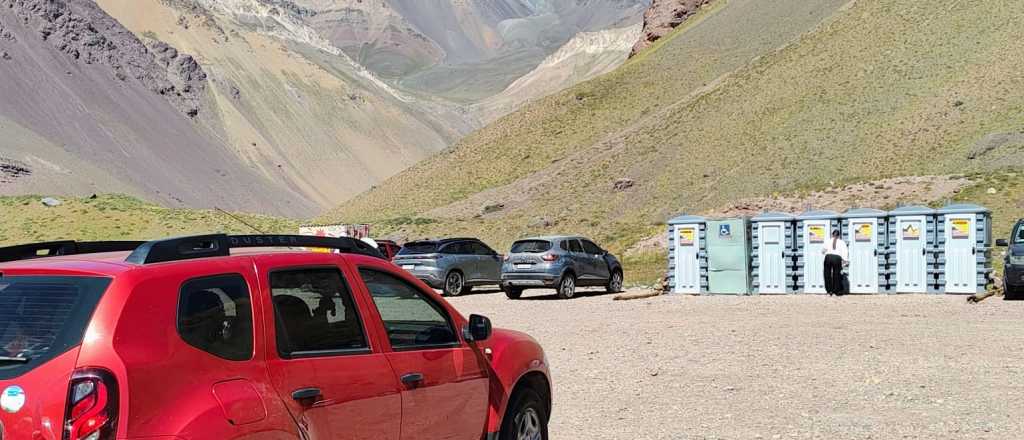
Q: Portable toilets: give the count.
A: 7